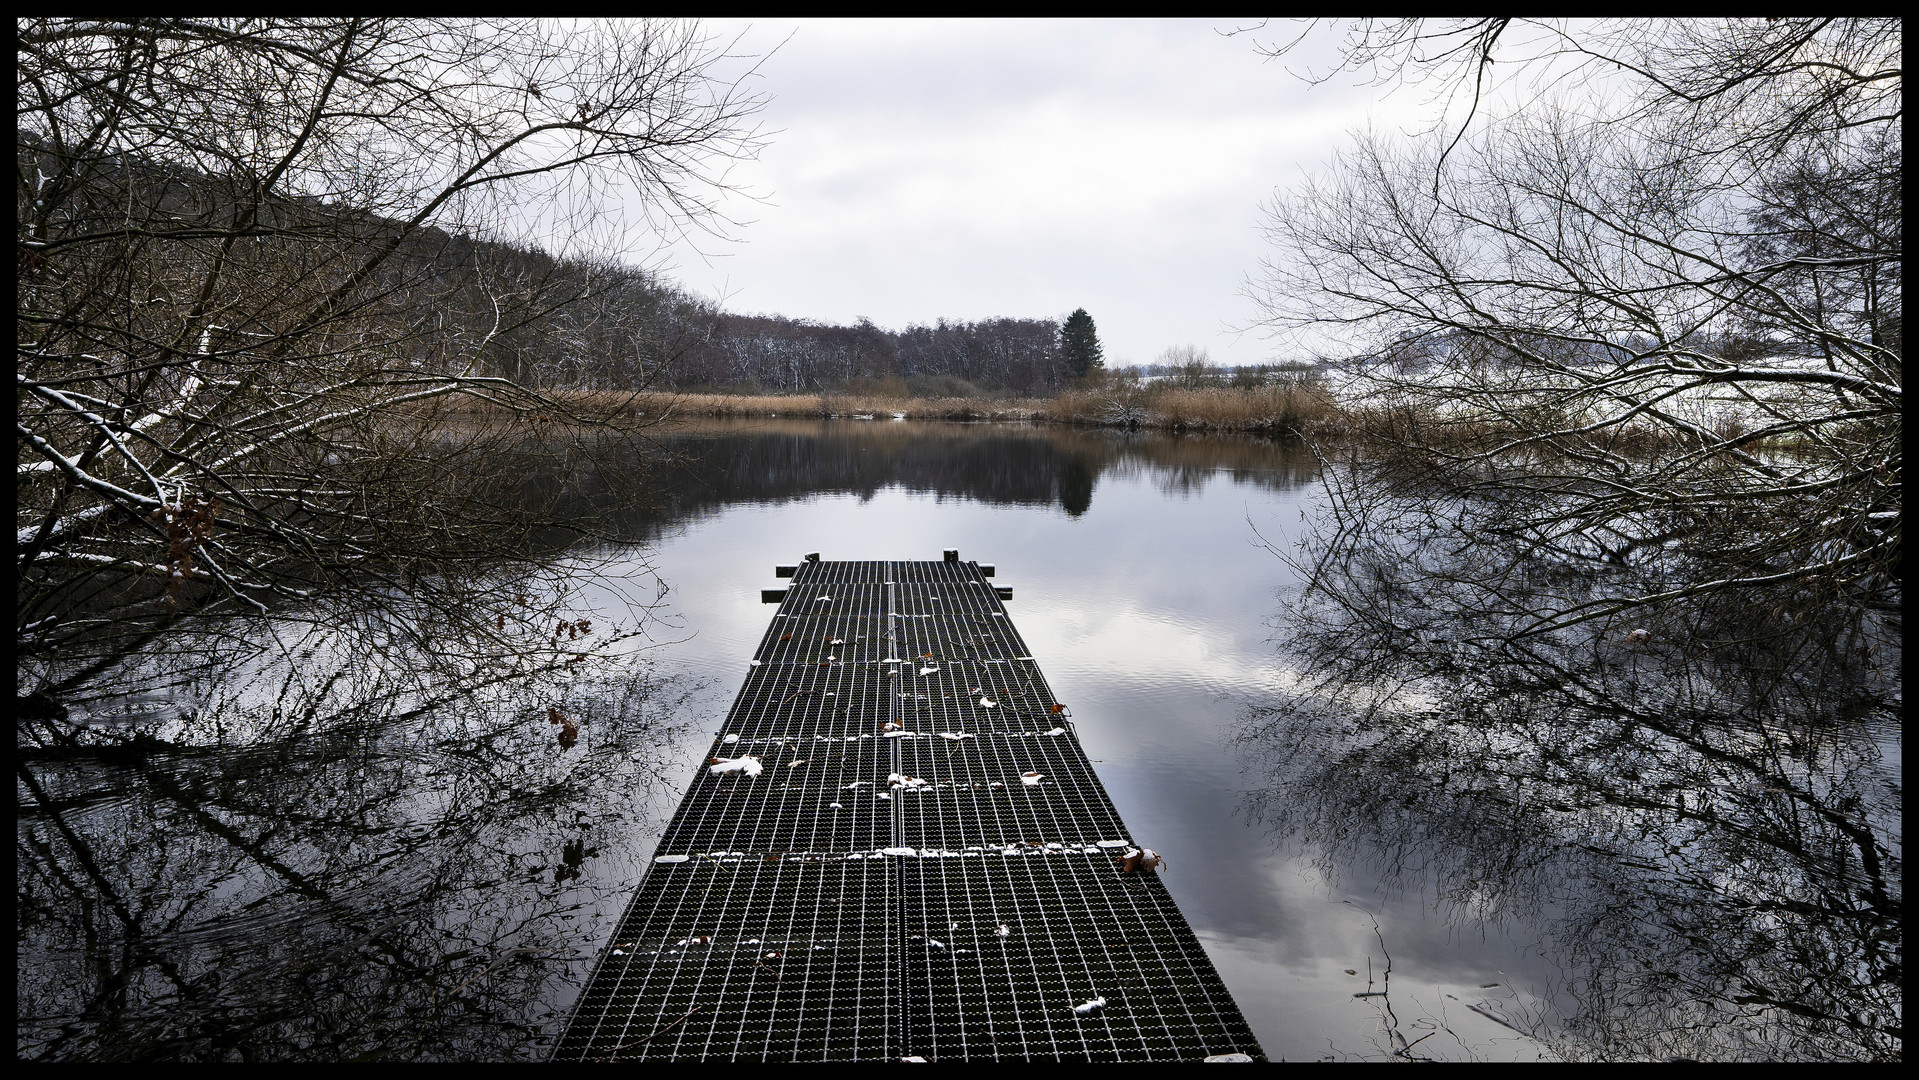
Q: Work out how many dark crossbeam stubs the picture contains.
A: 4